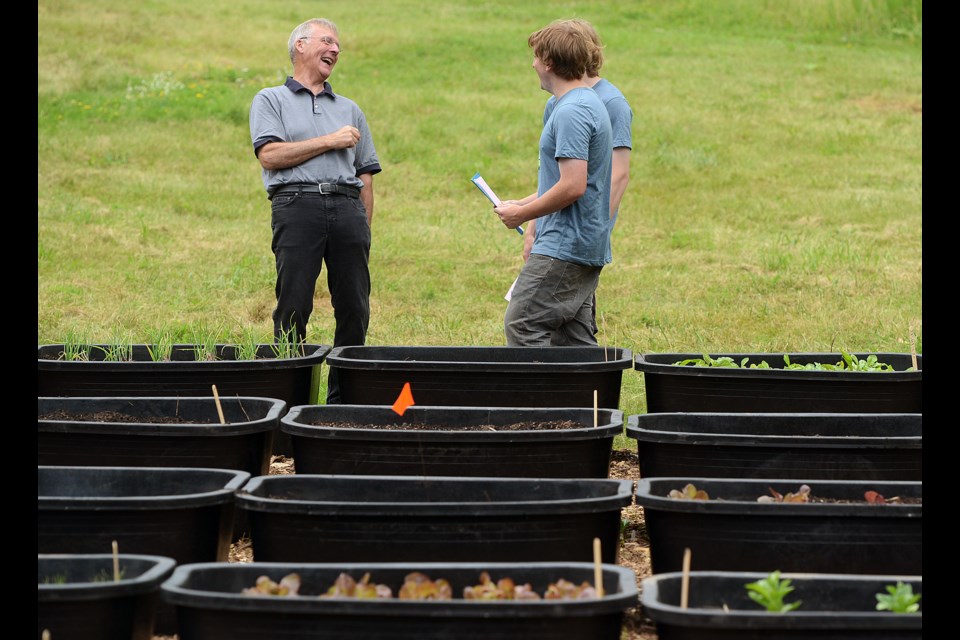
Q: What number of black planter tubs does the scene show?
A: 12